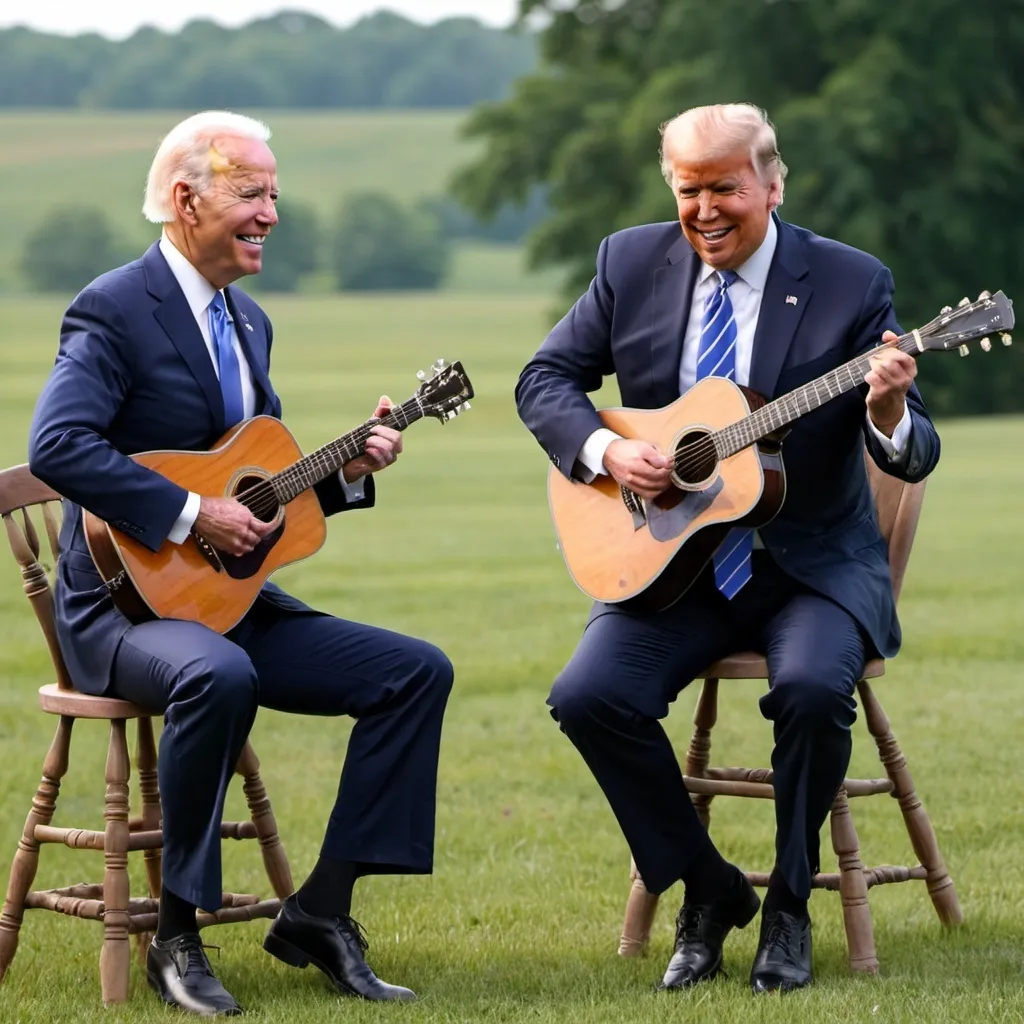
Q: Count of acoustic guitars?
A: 2